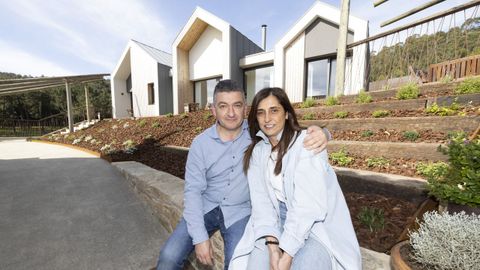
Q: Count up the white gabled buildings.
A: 3